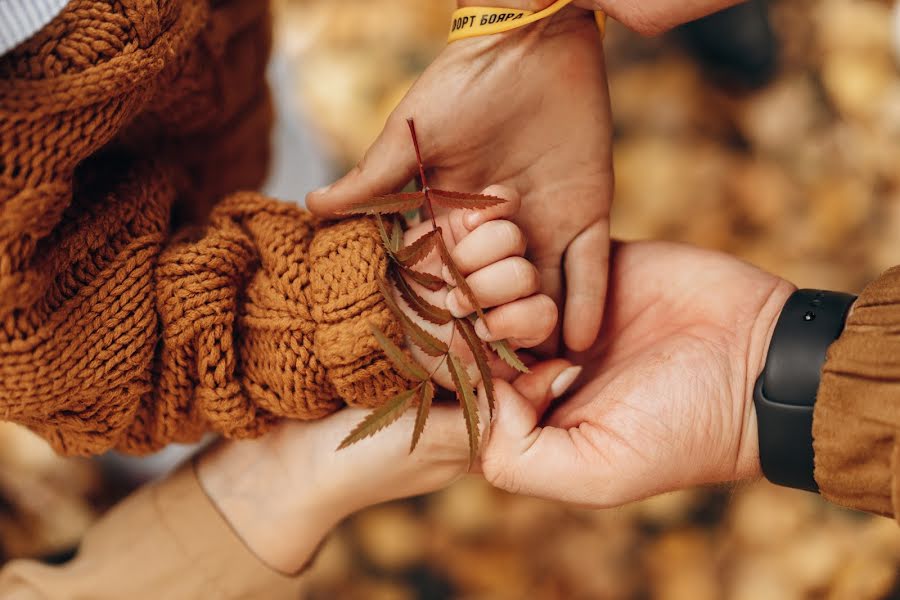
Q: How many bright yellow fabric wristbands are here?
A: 1